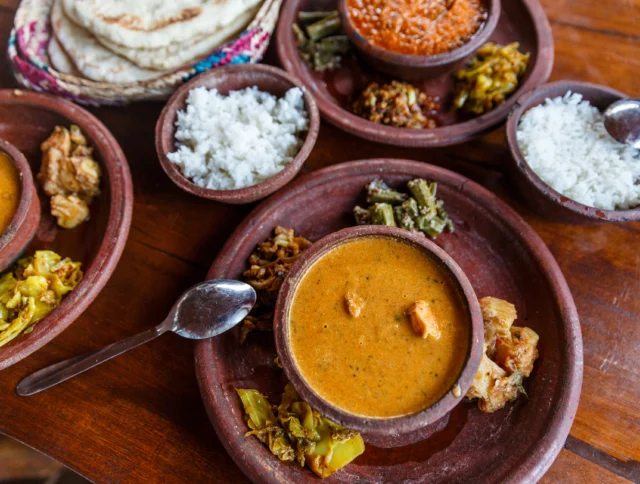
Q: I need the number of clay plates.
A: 3